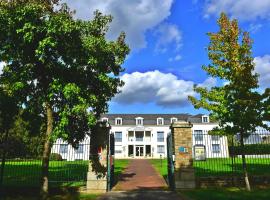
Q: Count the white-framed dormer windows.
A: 6